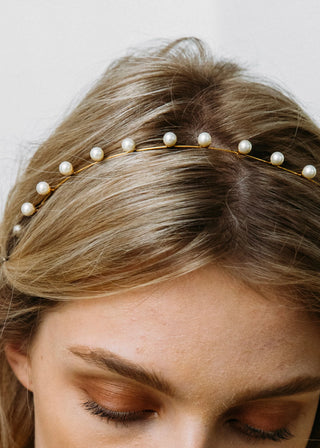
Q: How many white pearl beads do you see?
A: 11